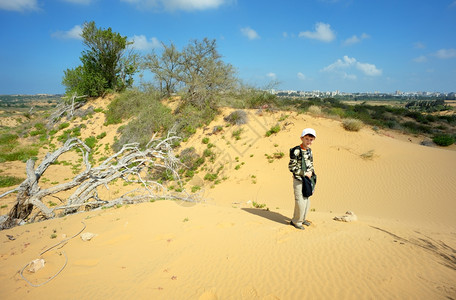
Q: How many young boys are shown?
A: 1